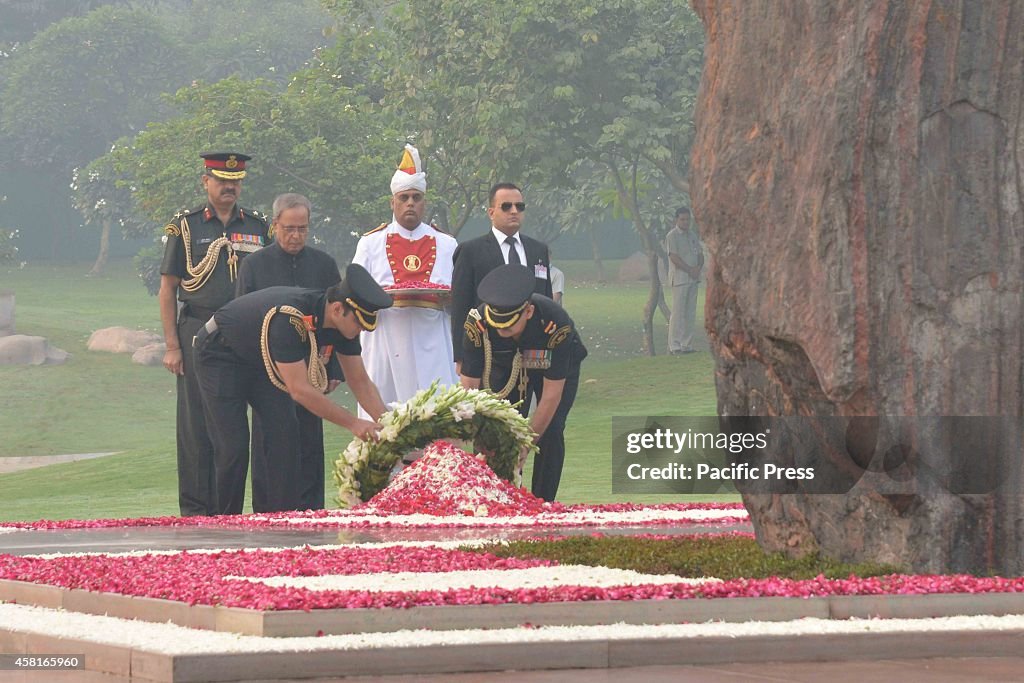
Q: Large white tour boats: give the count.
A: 0